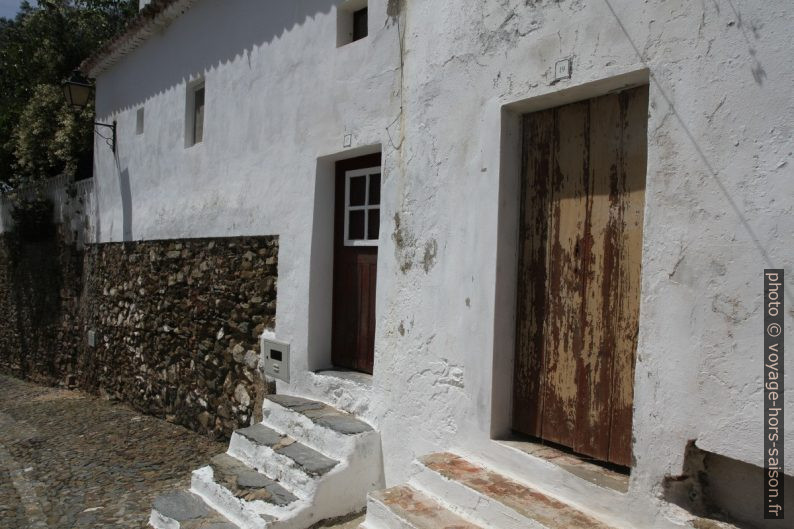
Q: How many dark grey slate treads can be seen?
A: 4